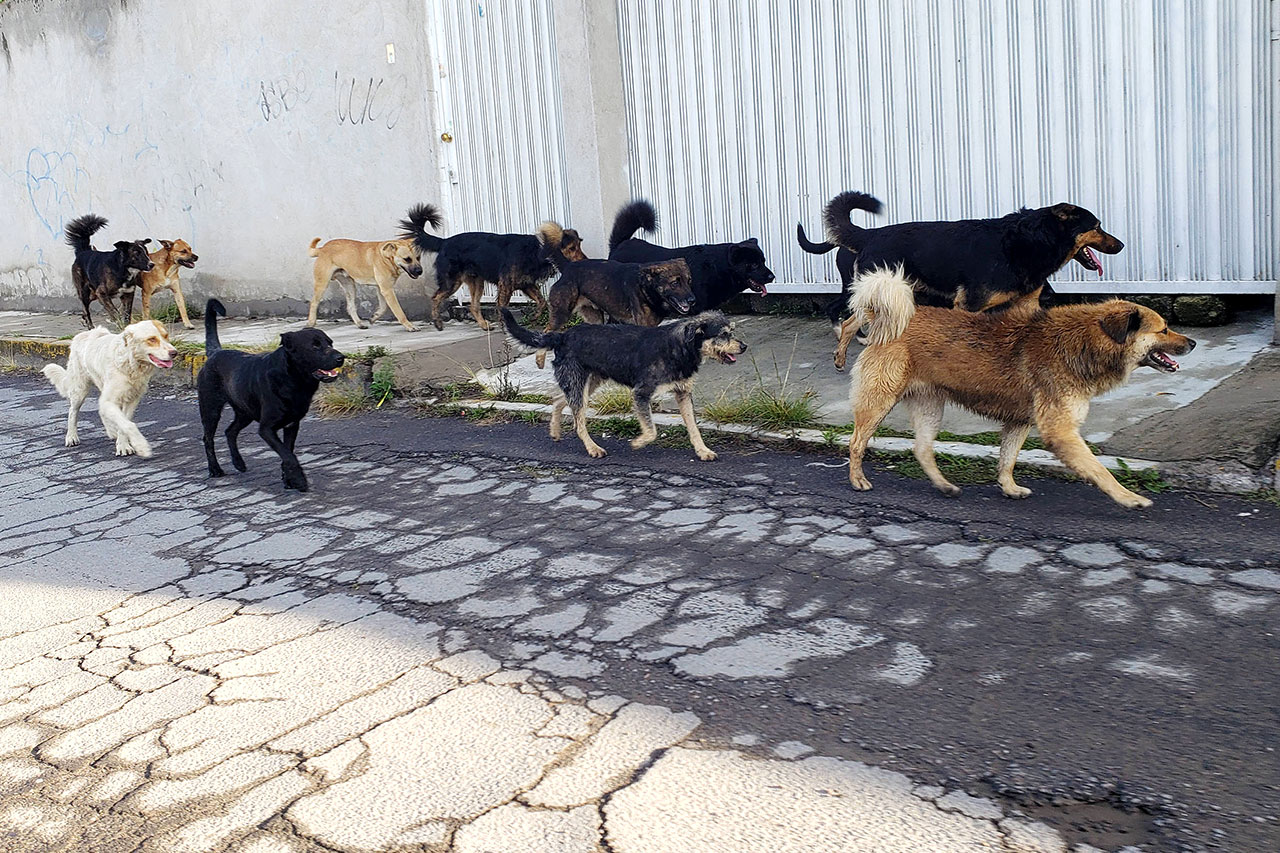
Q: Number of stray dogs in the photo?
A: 12